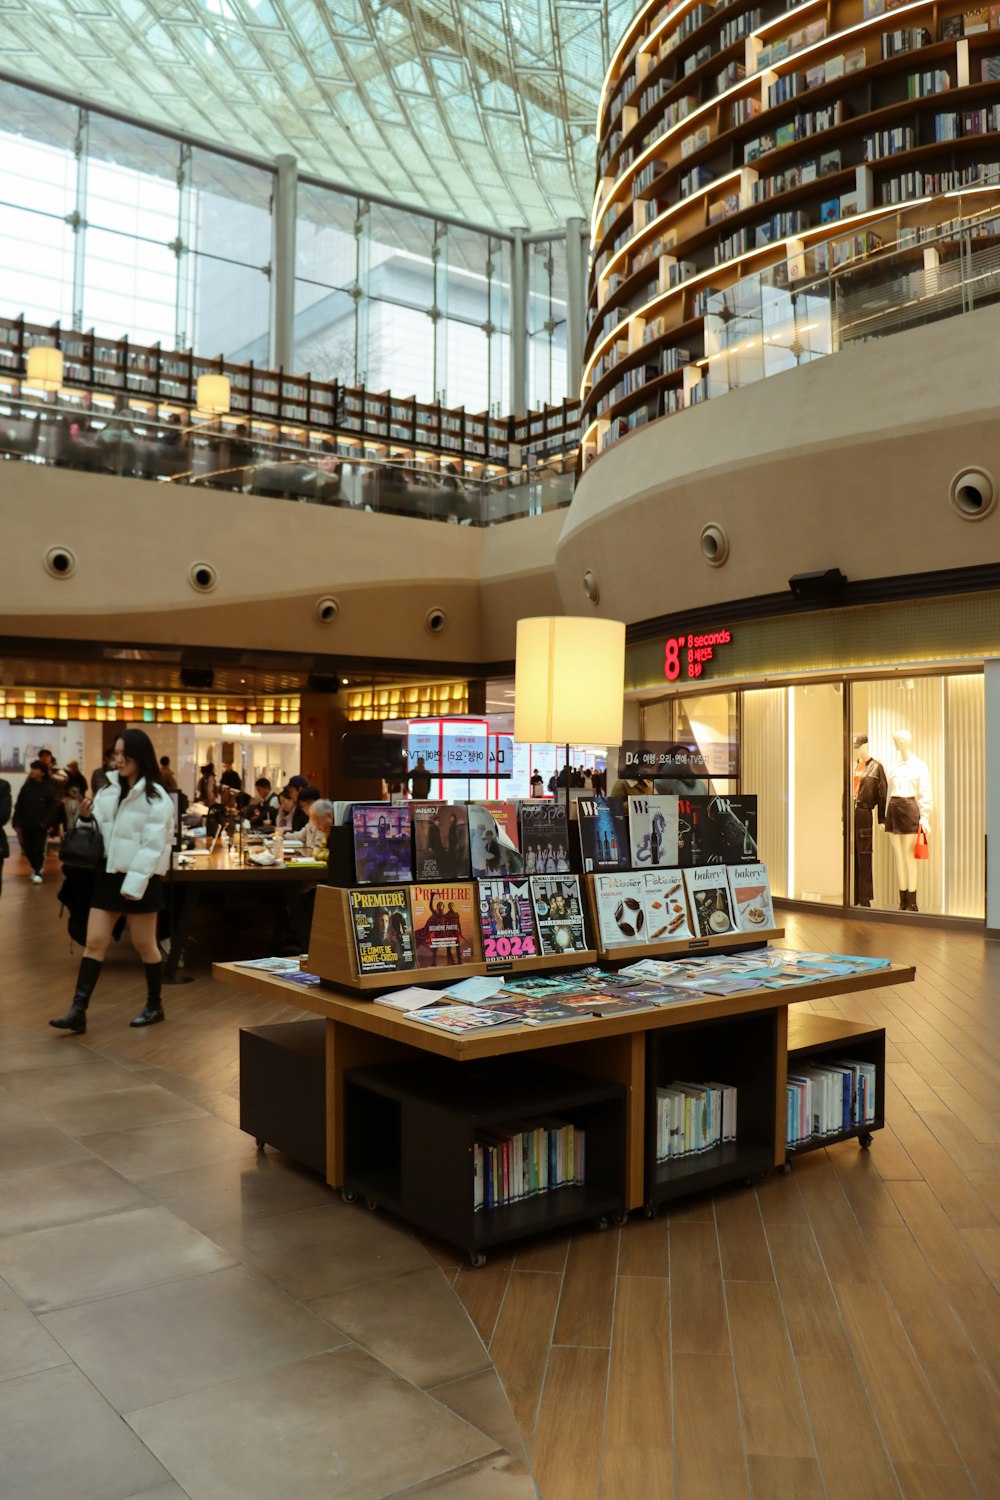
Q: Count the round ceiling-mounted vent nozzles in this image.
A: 7